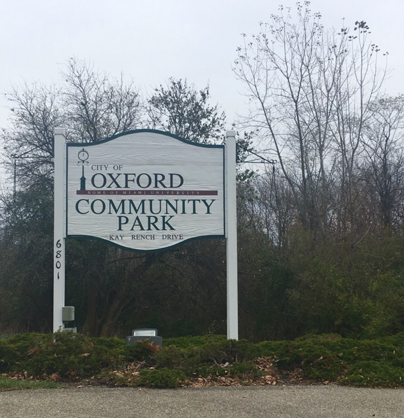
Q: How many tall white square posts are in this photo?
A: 2